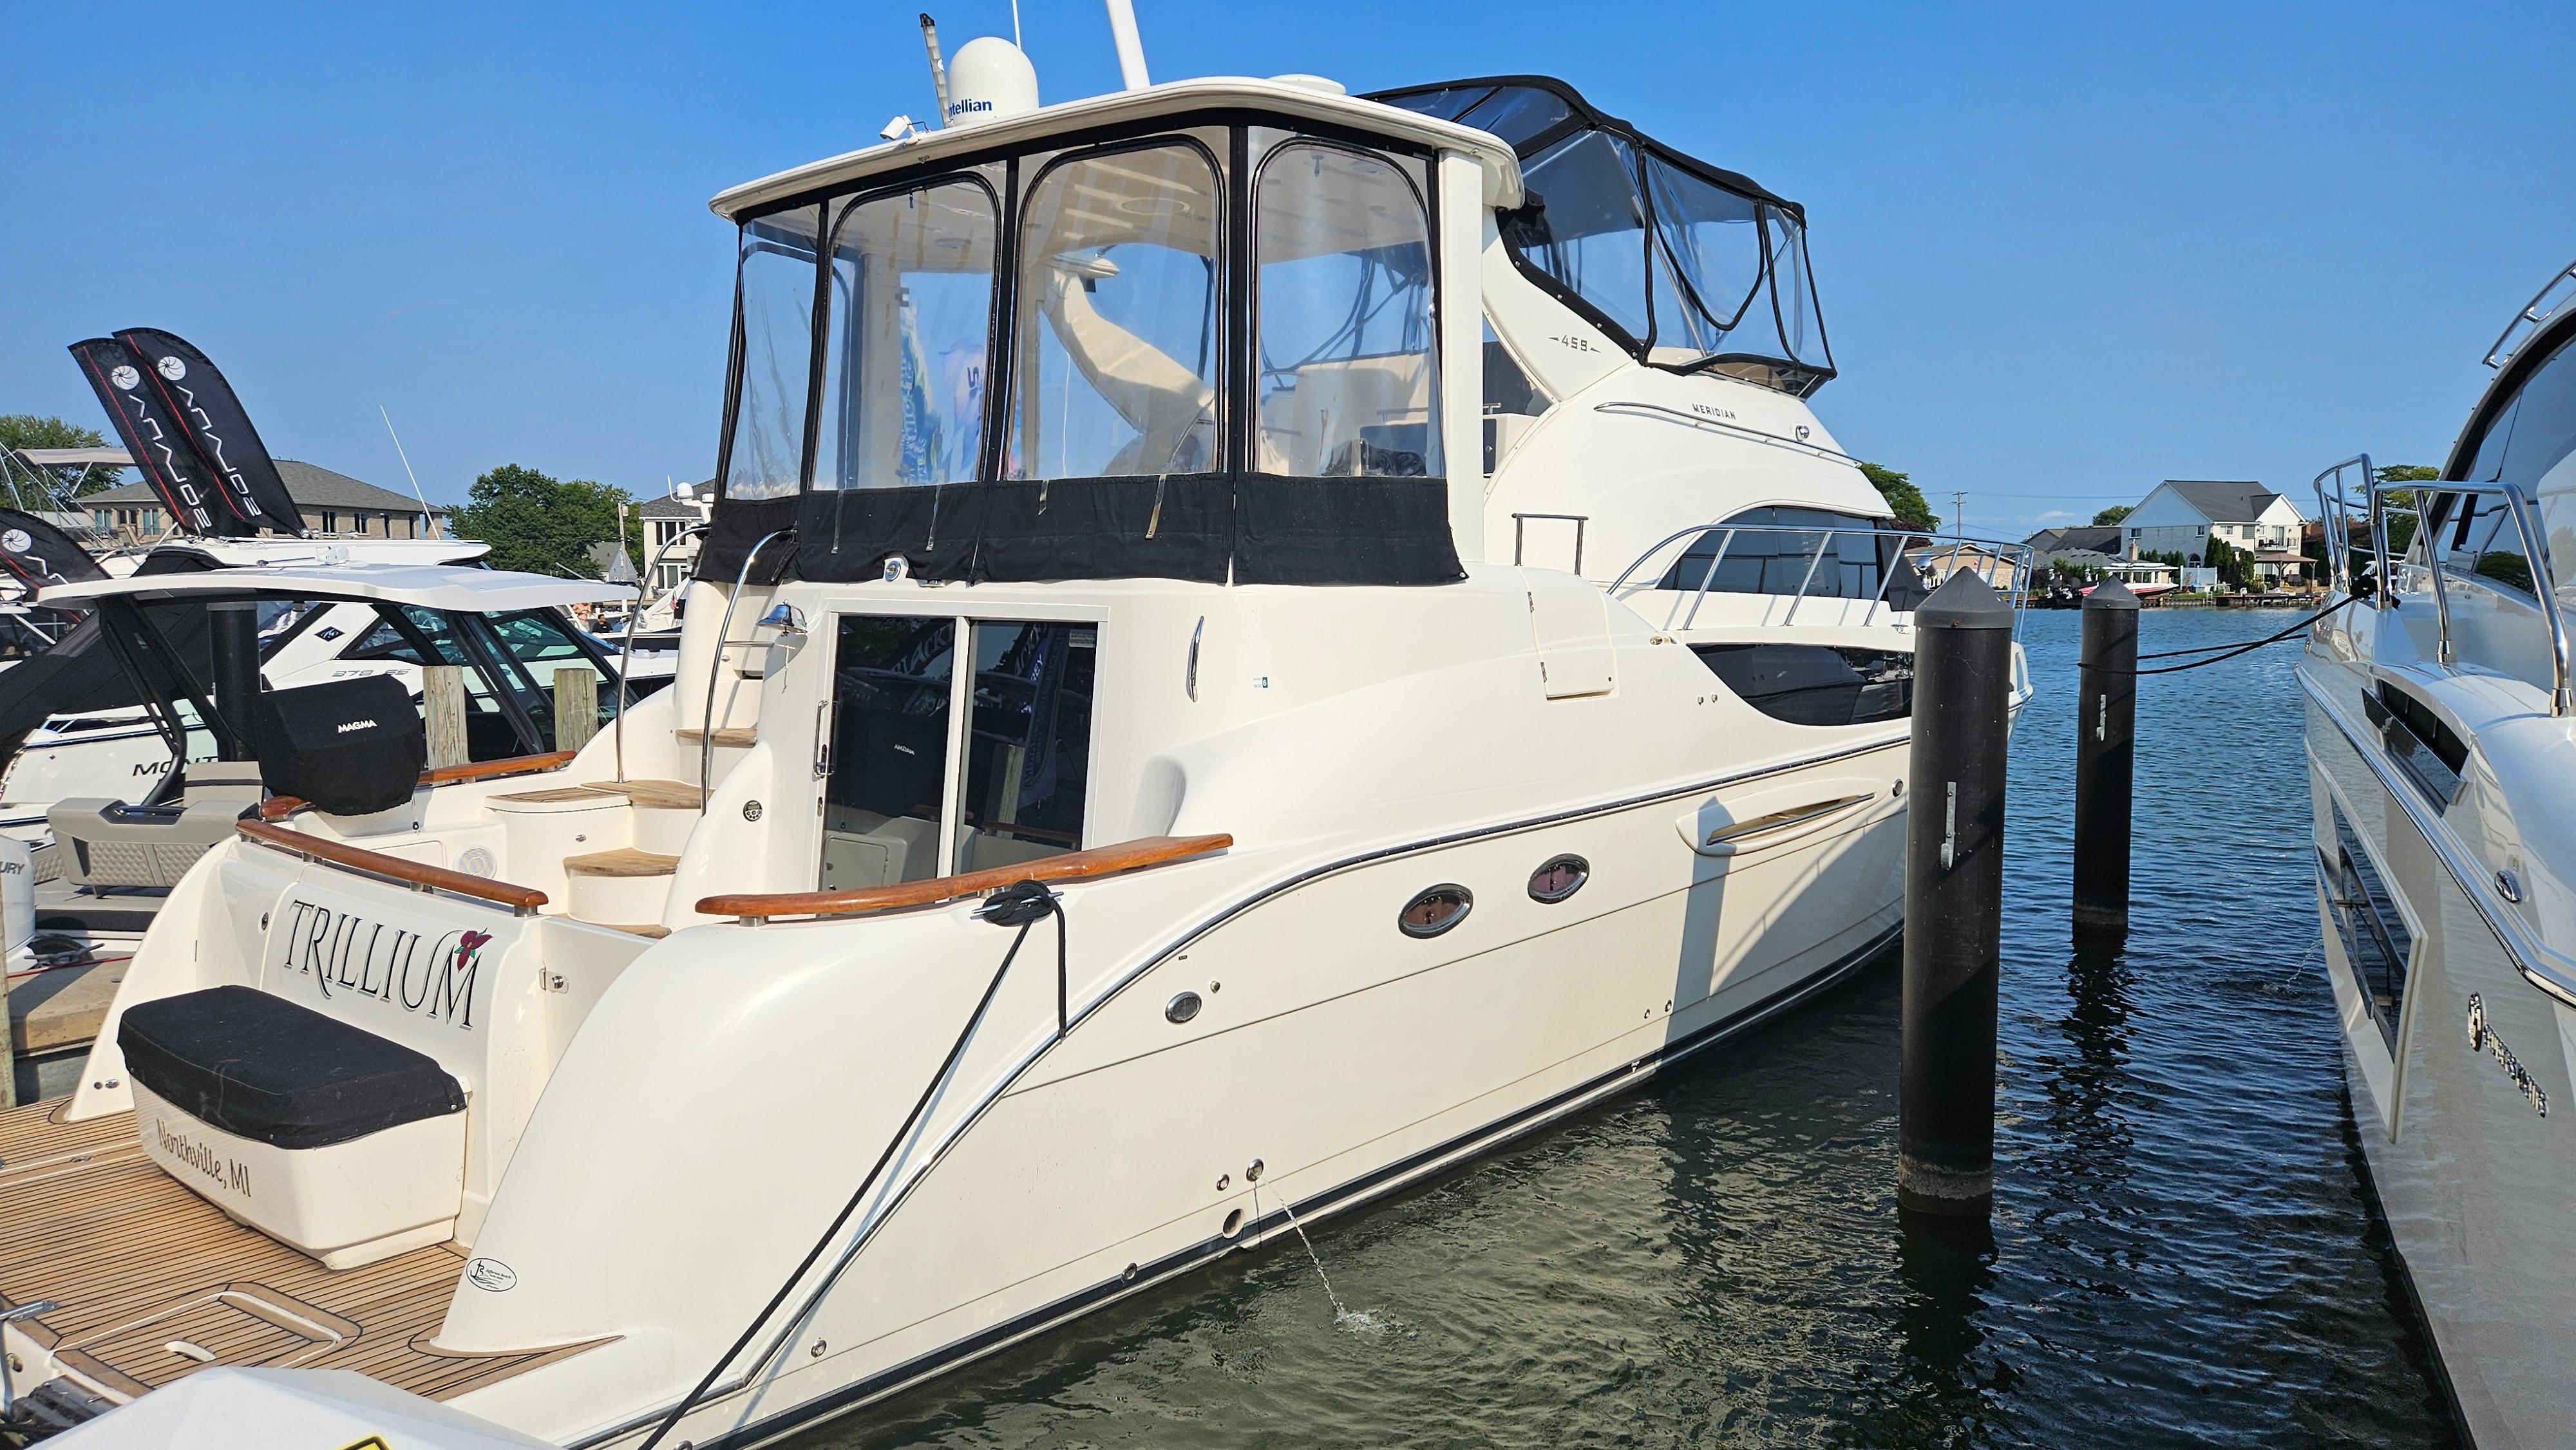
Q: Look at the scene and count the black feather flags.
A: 3